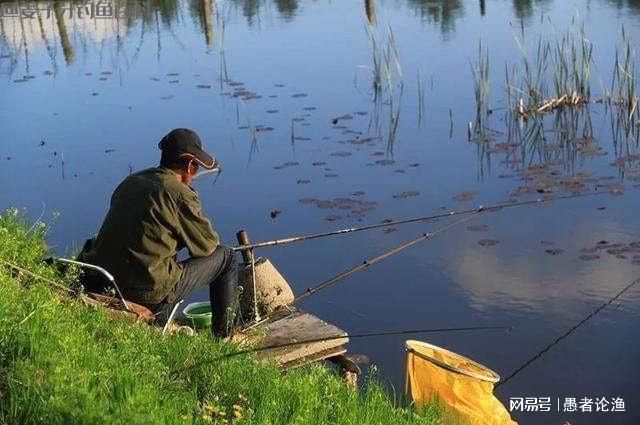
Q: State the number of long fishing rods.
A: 4